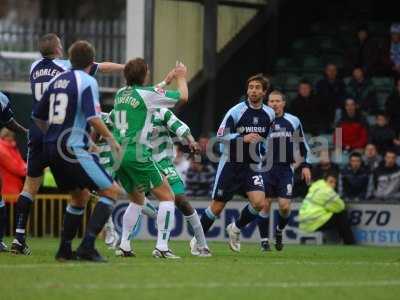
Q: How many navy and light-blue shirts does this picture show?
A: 5